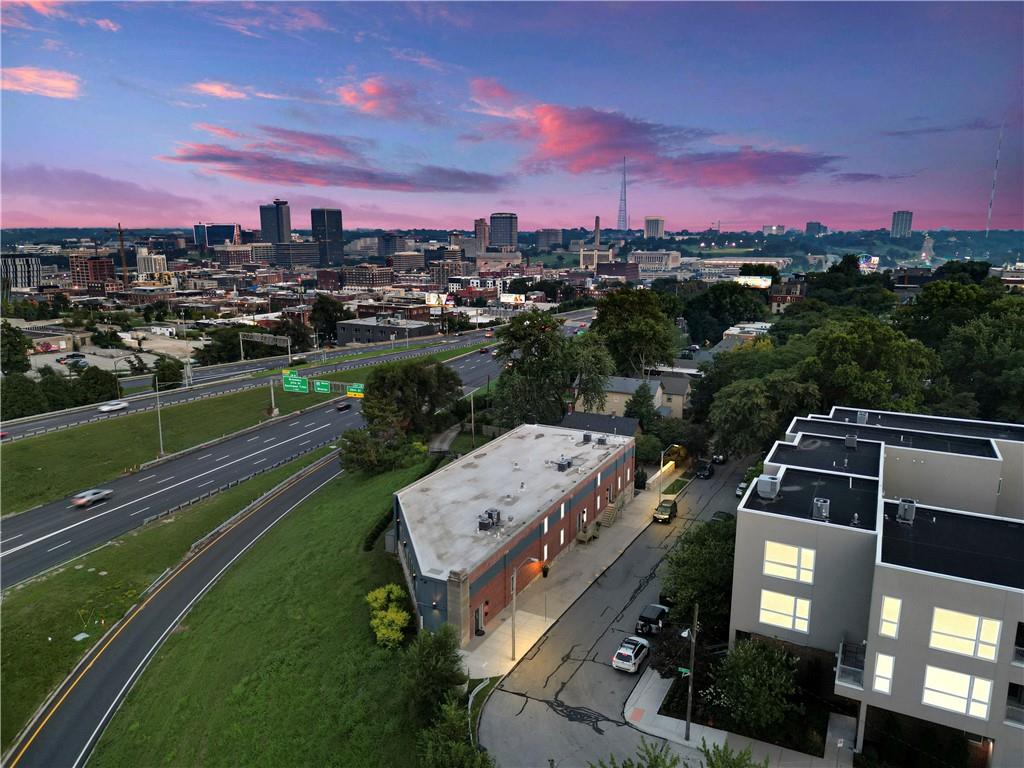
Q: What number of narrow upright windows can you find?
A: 11